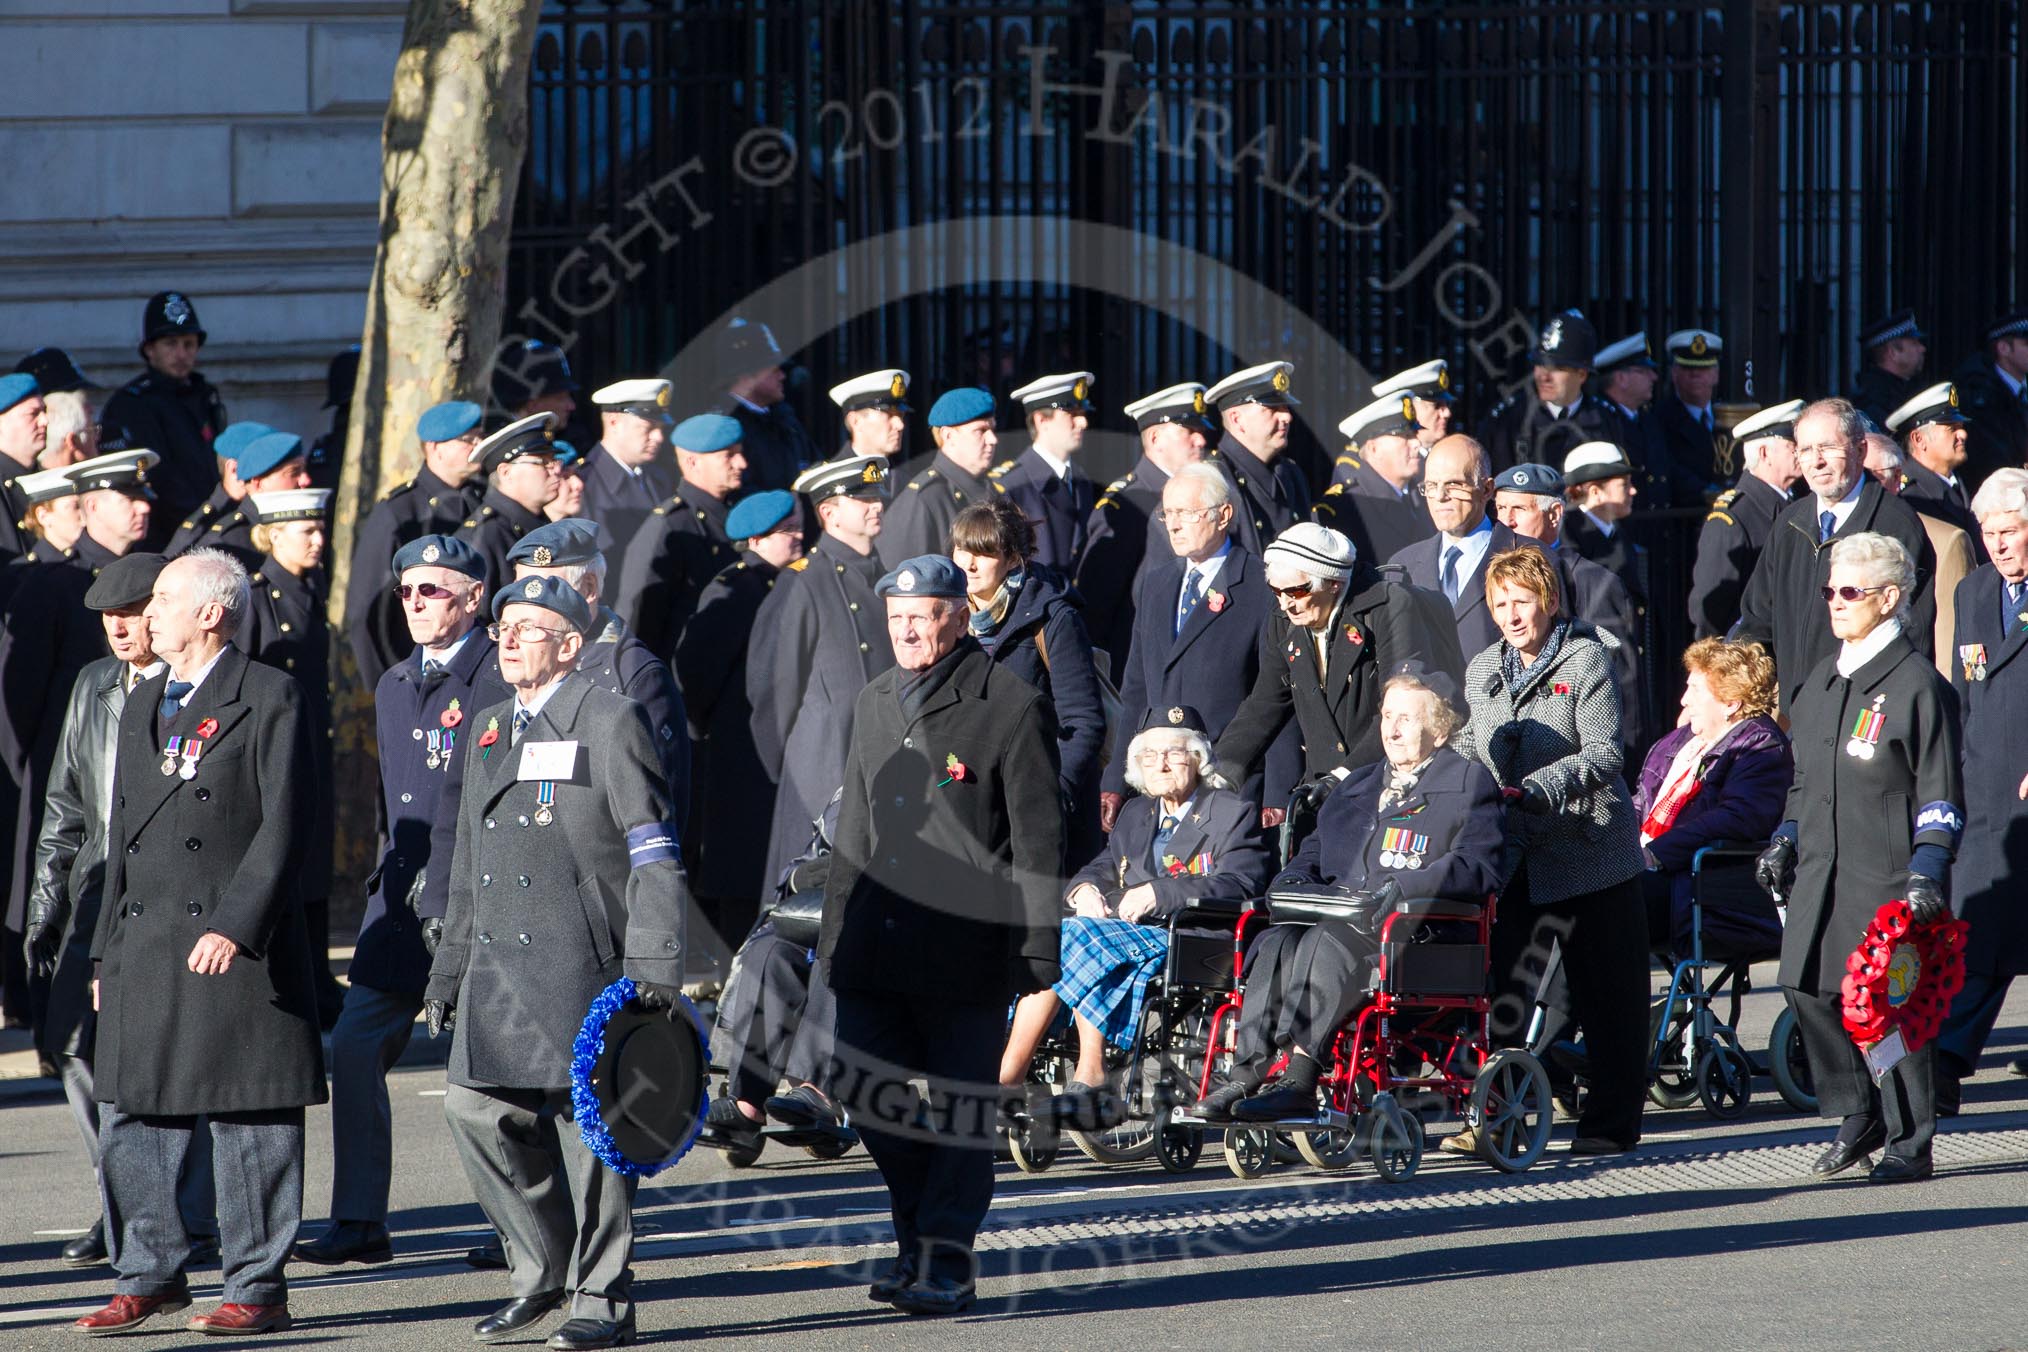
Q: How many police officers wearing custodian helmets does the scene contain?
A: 6